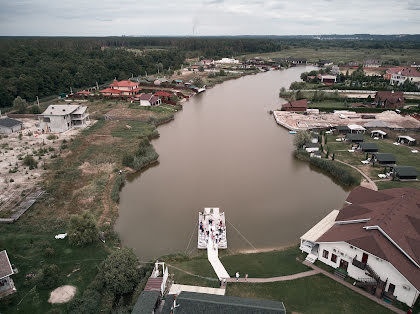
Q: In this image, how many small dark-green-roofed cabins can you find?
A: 5